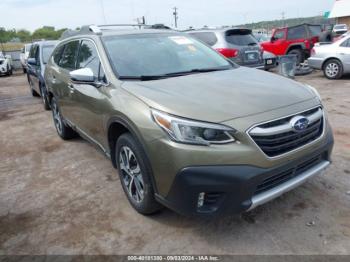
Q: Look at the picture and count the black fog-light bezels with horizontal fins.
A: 1